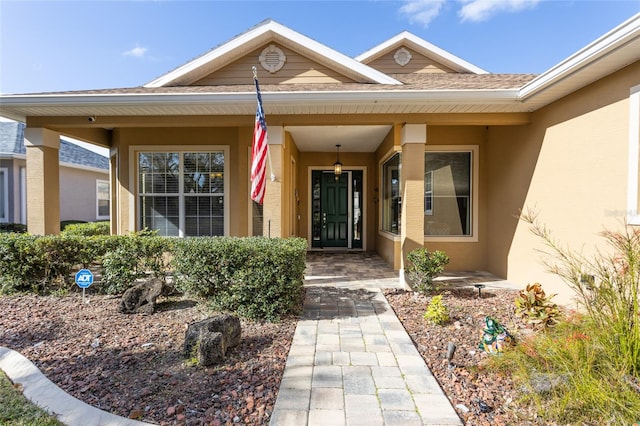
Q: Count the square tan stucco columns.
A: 3